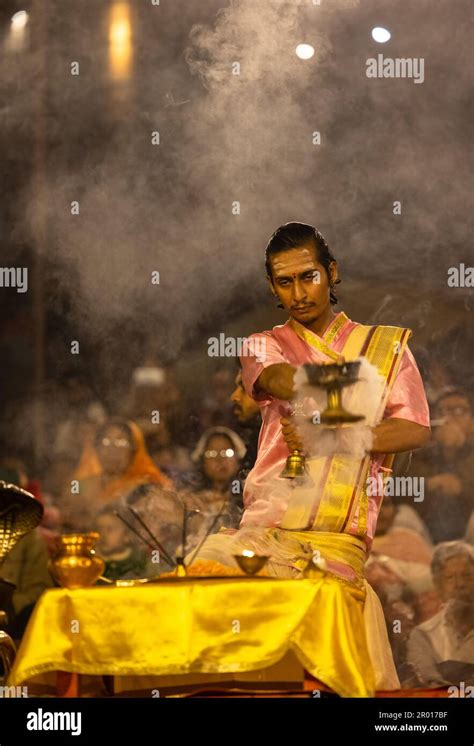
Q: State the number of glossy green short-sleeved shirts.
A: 0